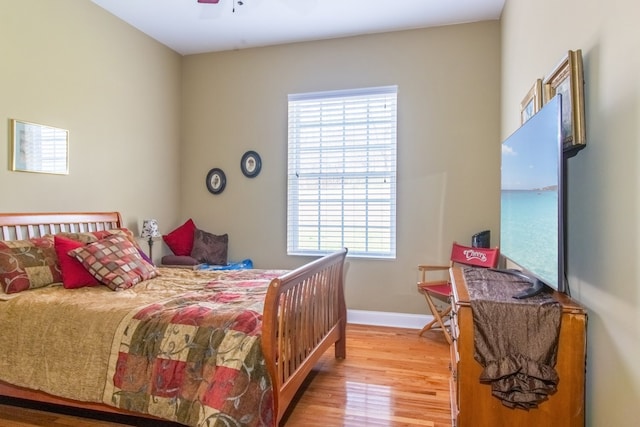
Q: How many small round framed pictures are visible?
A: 2